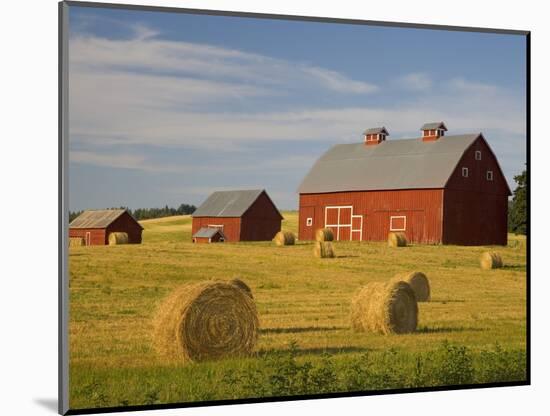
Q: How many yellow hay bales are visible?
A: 11